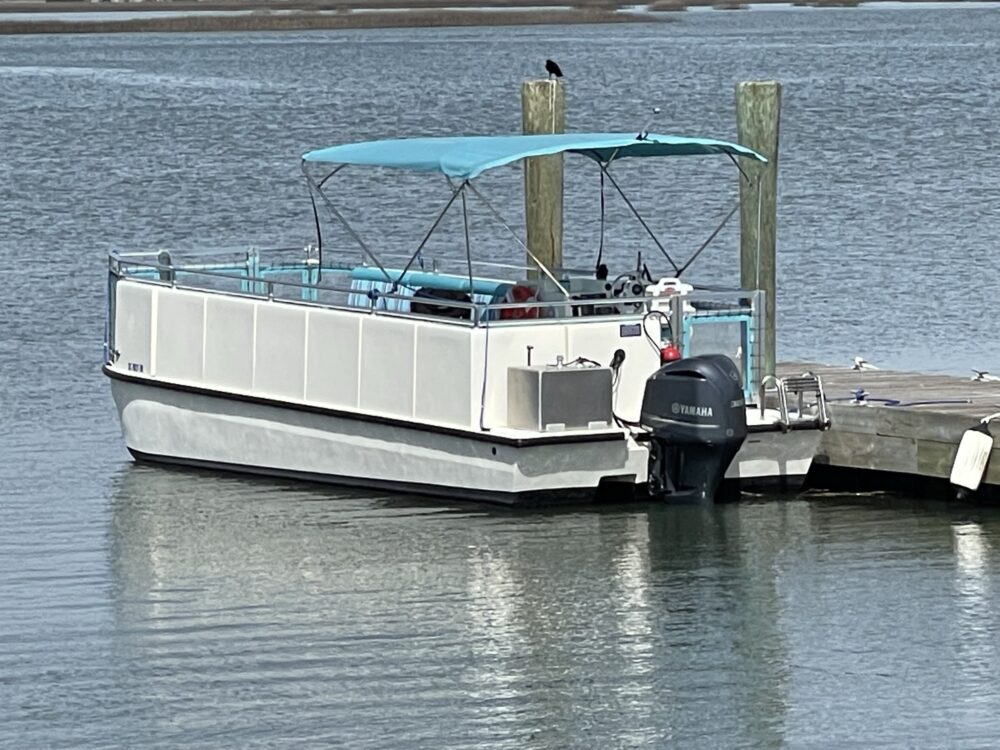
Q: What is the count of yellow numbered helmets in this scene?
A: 0